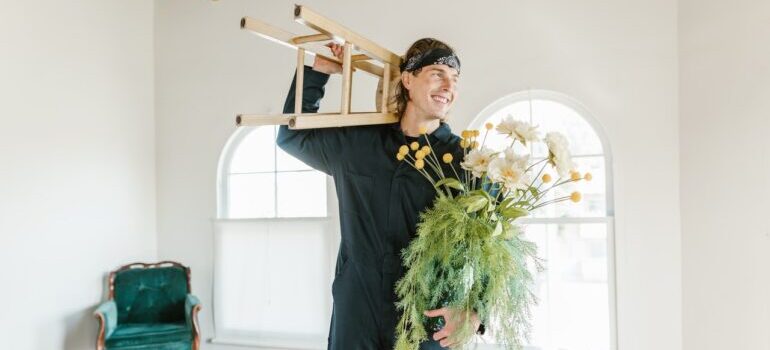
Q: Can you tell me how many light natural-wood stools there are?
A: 1